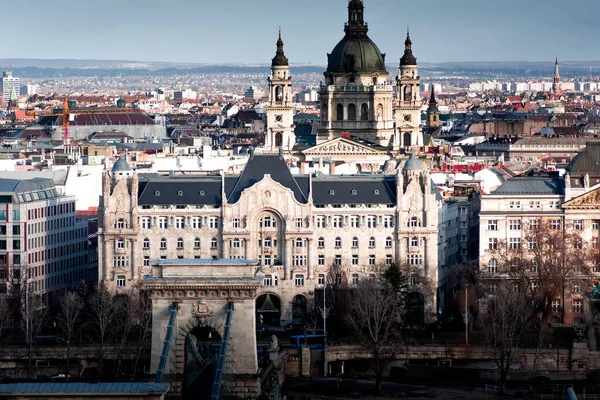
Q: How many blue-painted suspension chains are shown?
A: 2